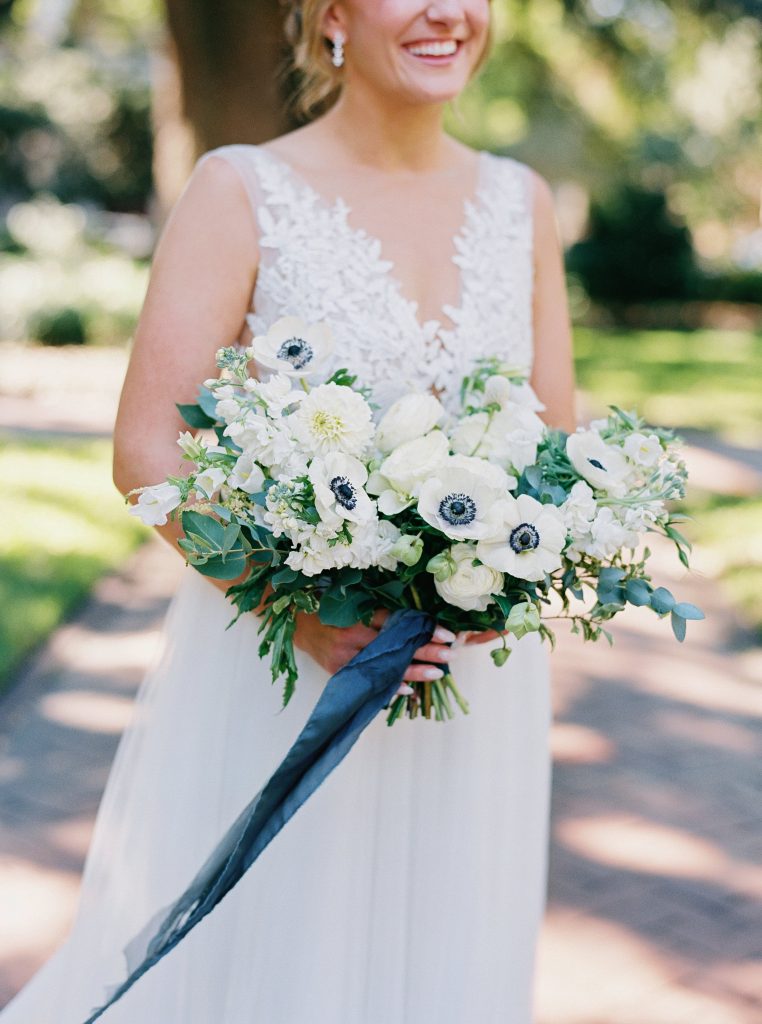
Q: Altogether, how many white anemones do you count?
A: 5